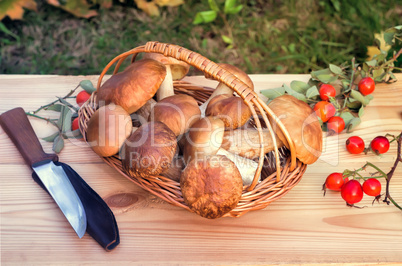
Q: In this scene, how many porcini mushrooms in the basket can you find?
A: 10